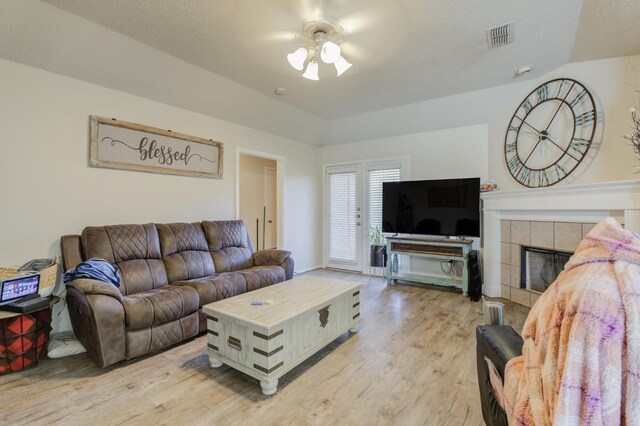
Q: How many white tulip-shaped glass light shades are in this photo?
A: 4